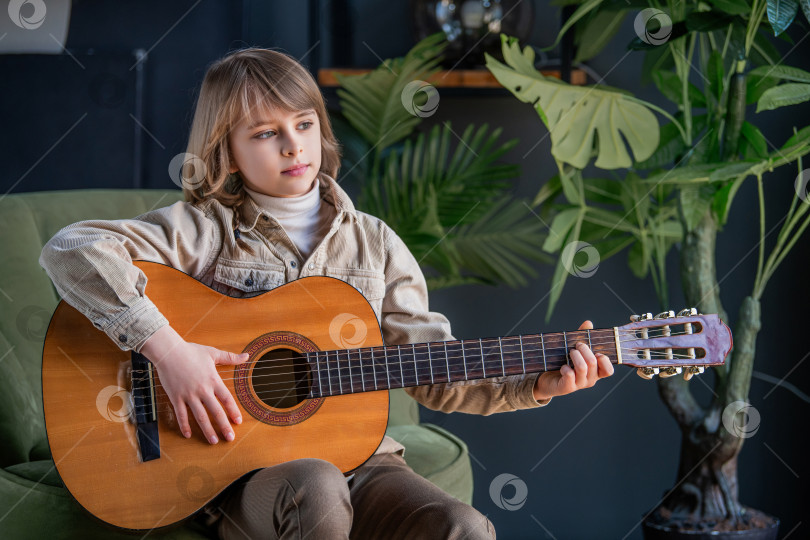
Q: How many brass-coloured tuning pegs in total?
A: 6